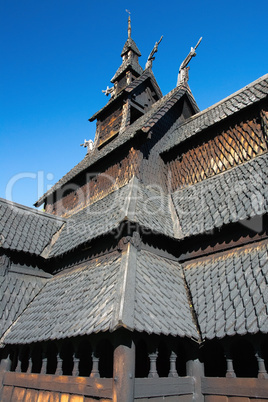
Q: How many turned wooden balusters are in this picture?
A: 10